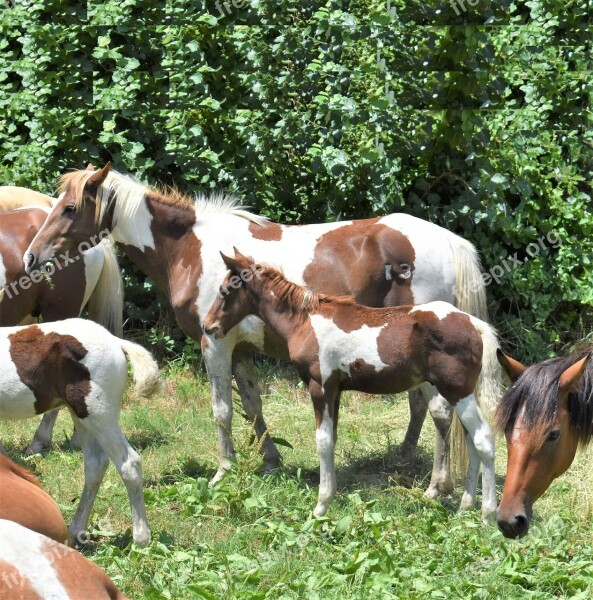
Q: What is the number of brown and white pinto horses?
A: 5